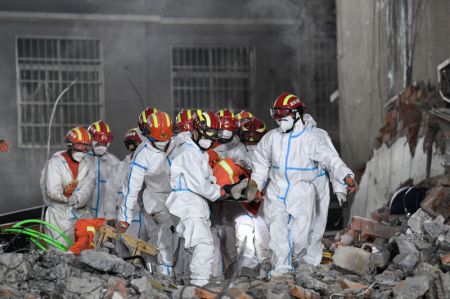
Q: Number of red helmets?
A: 11